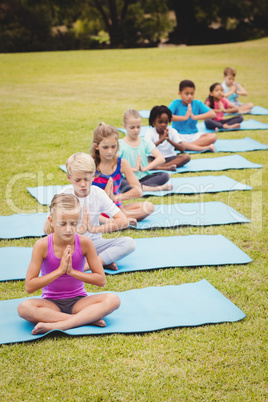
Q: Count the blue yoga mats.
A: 8